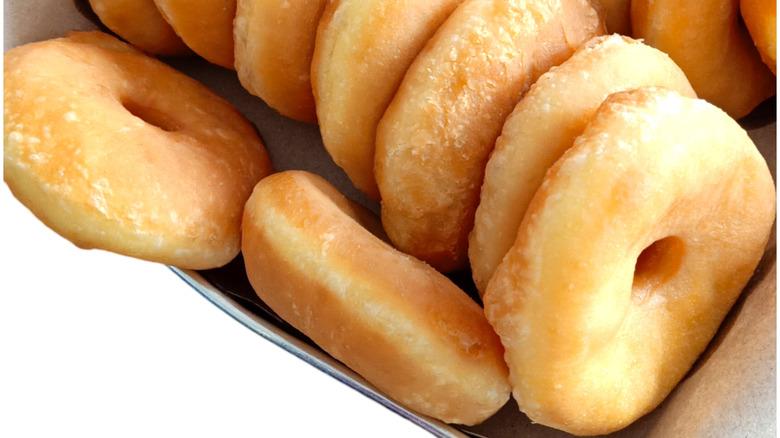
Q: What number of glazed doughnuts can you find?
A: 12